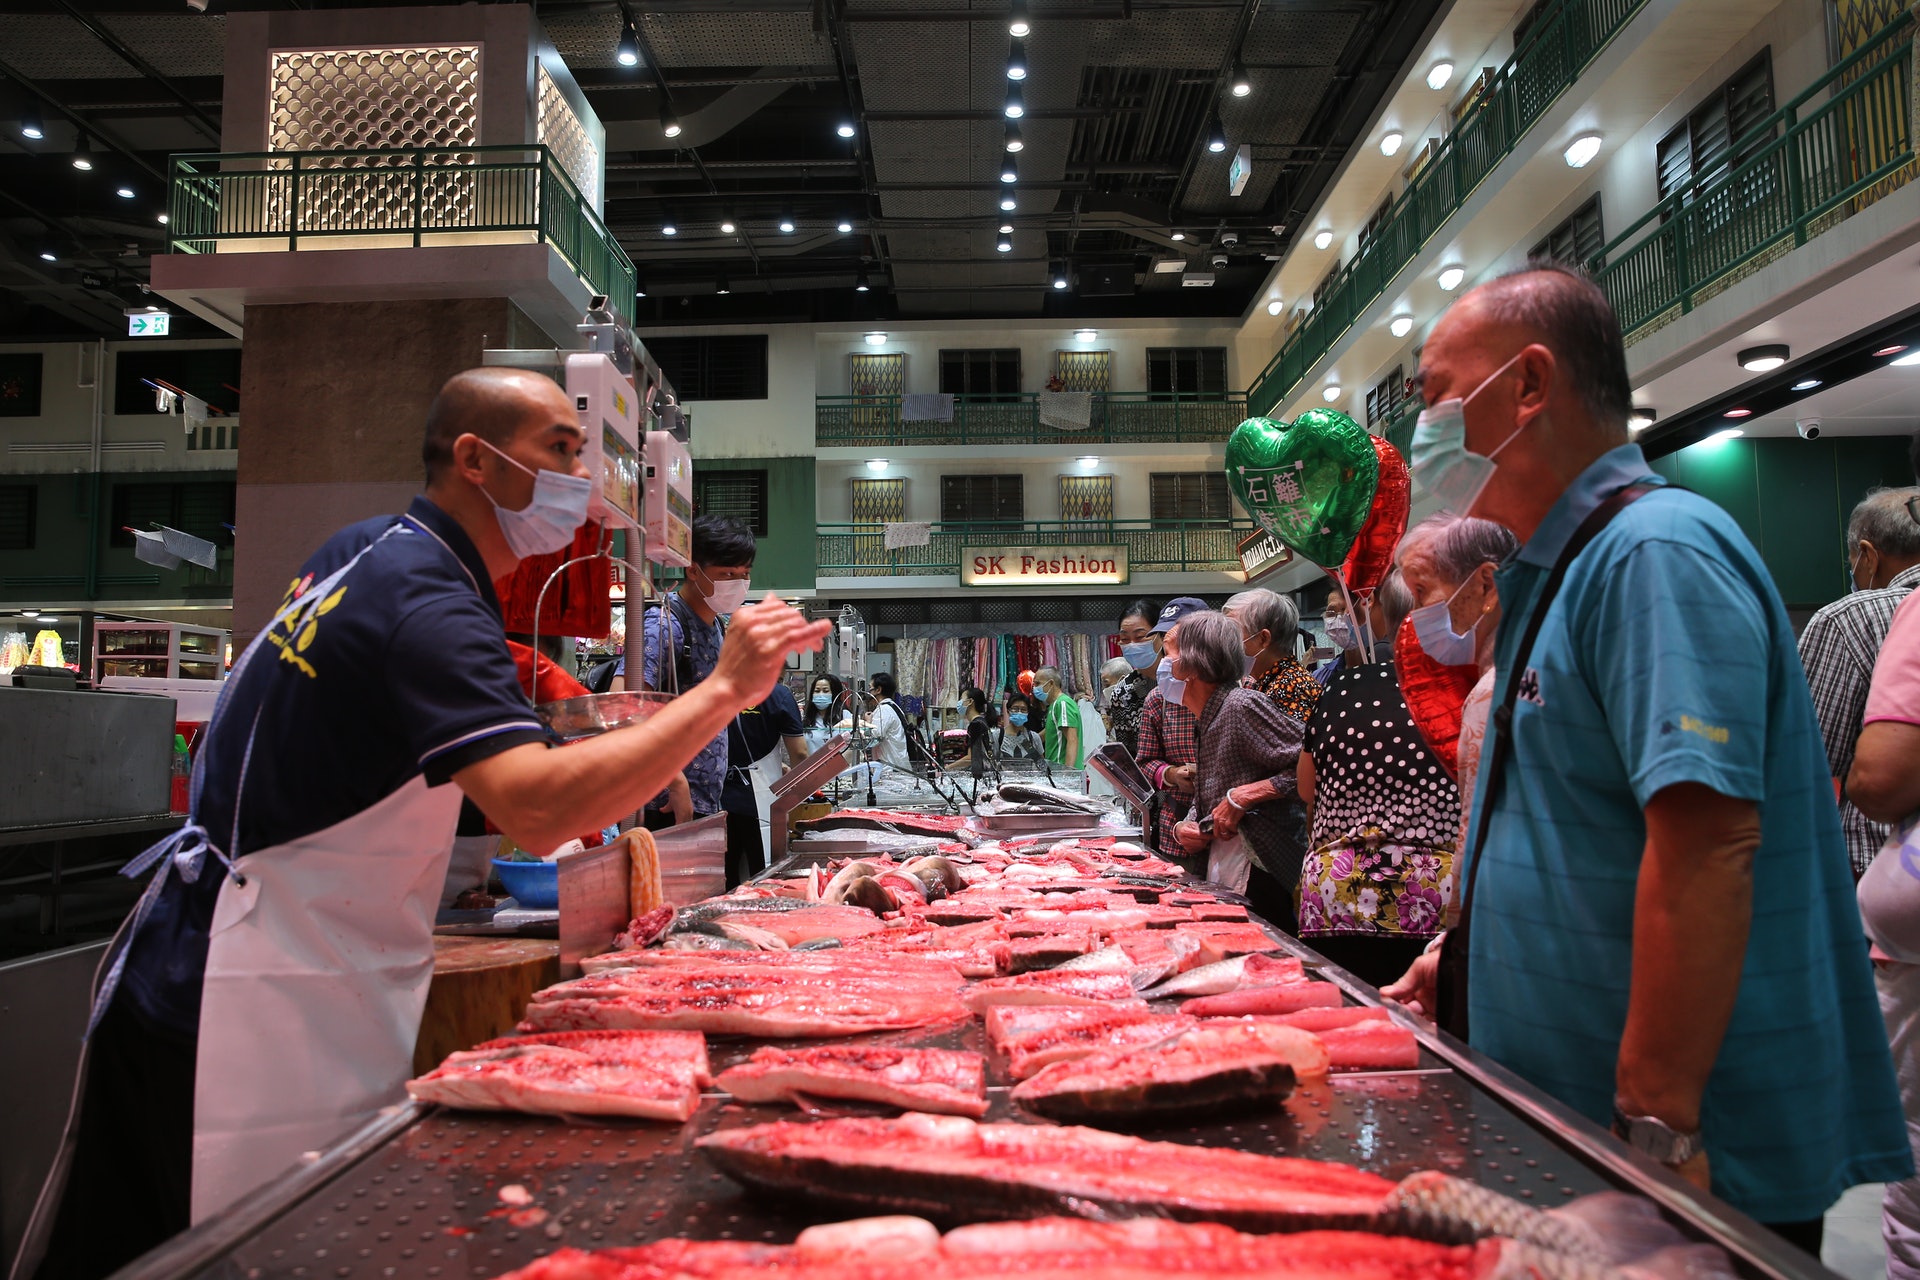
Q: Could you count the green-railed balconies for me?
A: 5